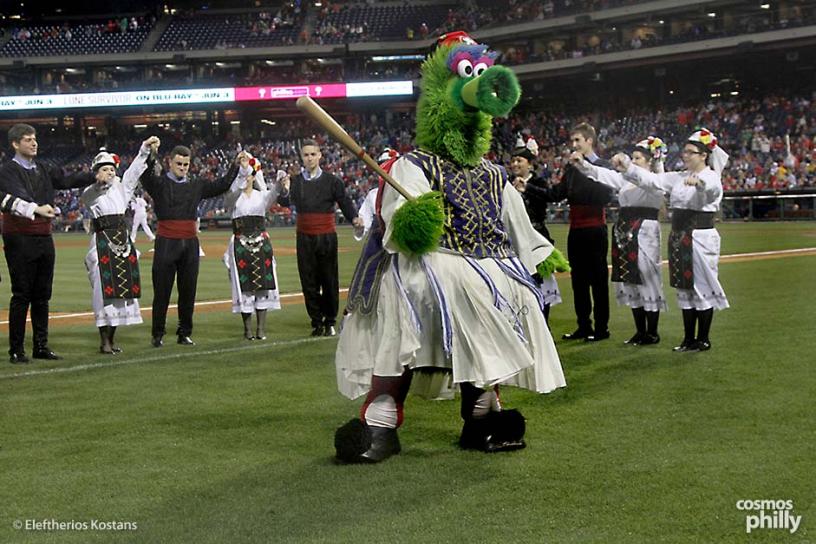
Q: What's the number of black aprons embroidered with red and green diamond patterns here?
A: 4